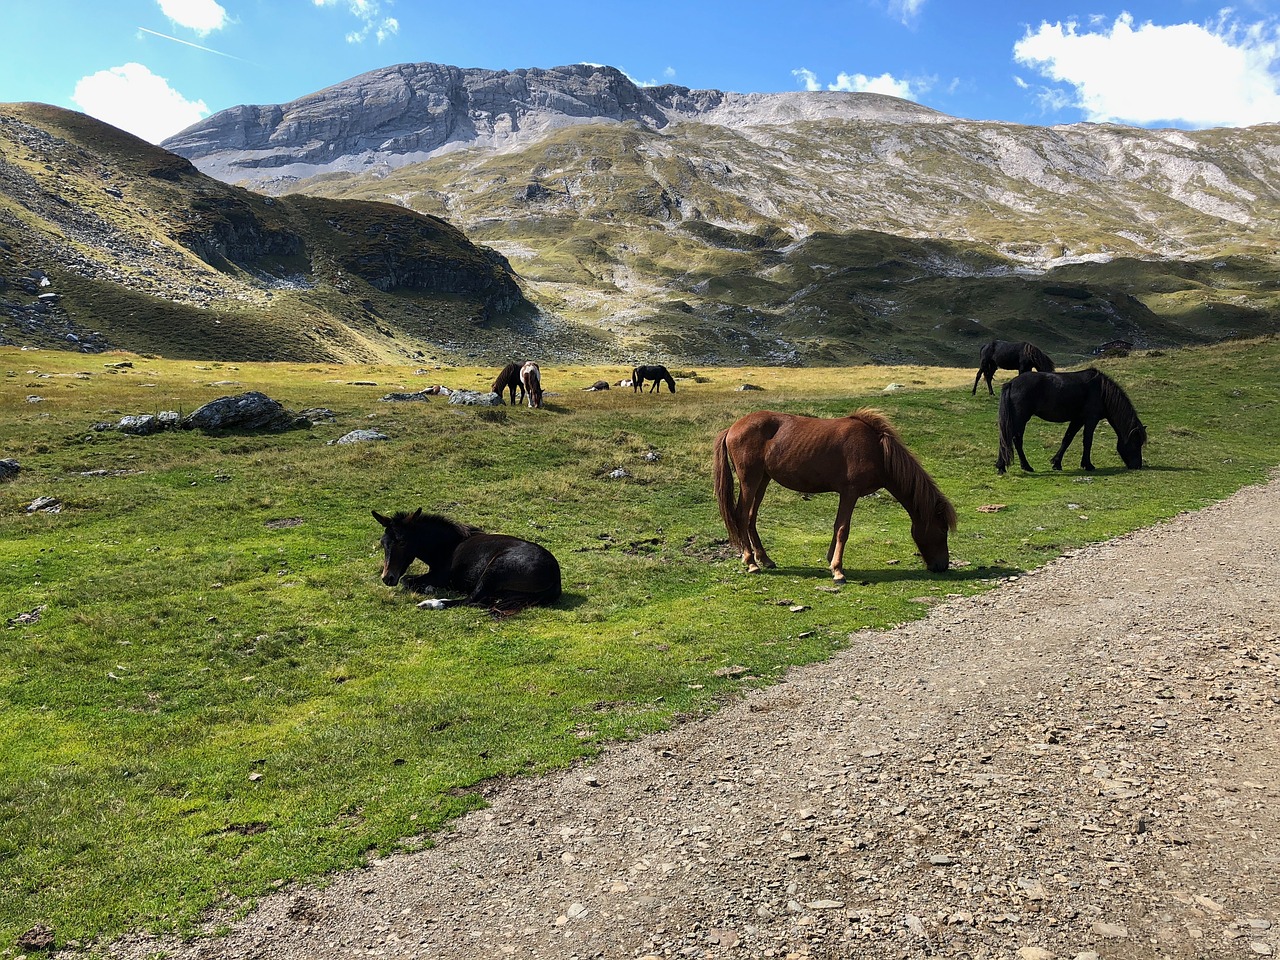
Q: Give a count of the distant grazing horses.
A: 3